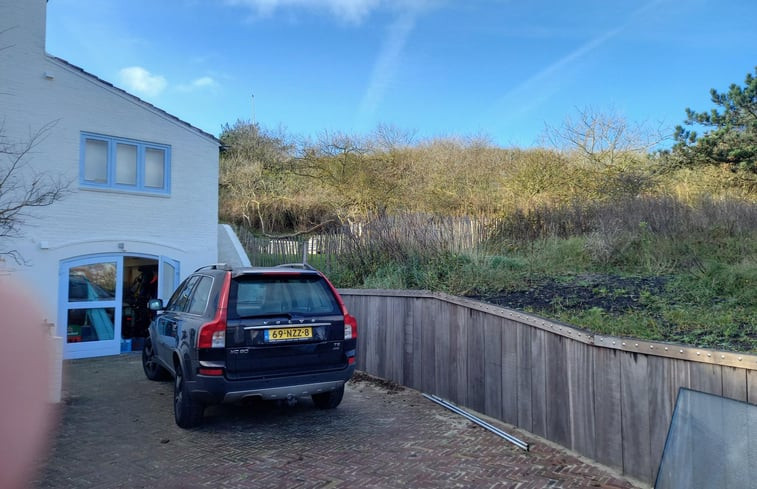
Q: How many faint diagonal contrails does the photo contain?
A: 2